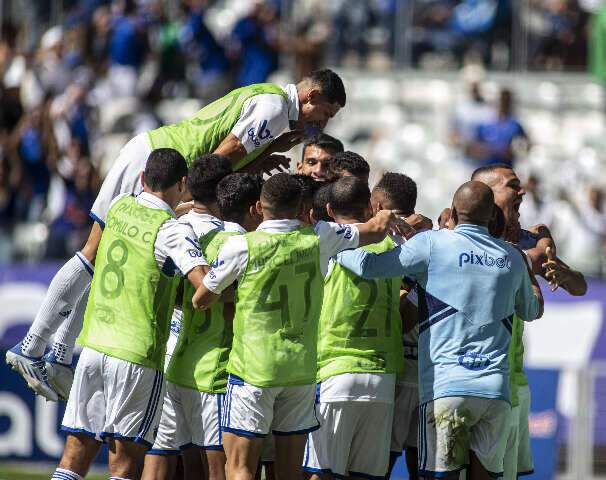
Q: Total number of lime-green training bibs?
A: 6